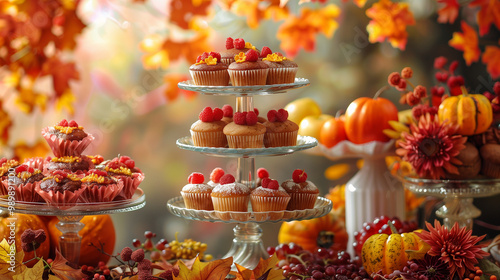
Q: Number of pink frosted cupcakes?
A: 0